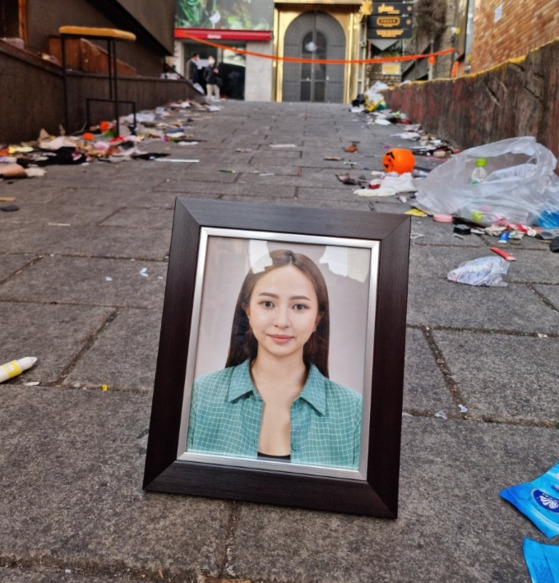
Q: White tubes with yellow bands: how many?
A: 1